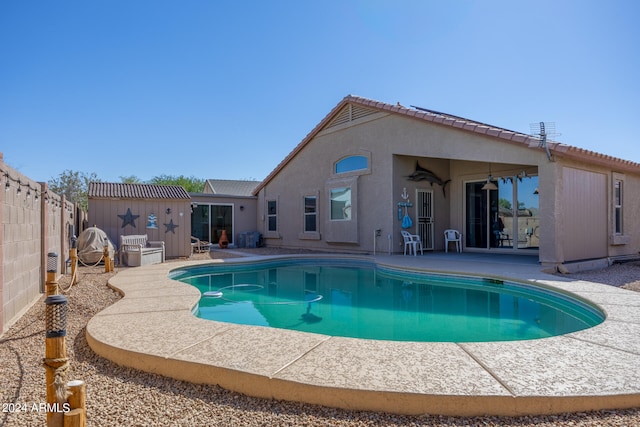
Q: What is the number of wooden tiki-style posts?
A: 4